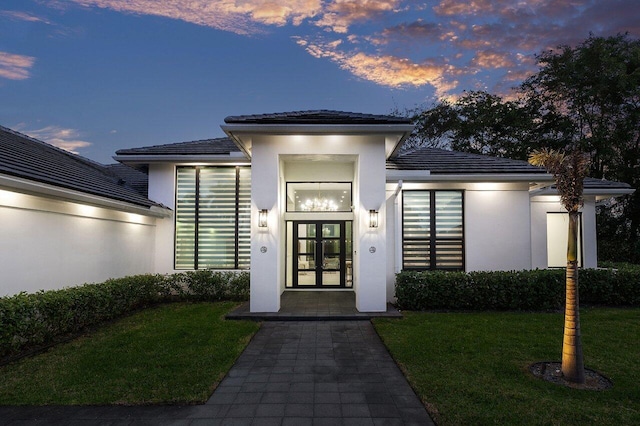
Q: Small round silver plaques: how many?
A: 2